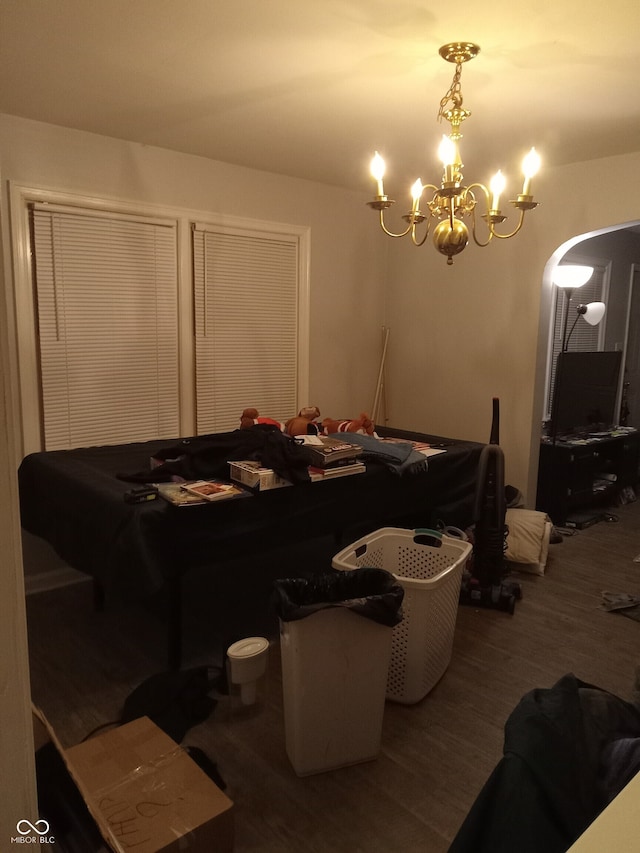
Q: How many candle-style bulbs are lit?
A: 5